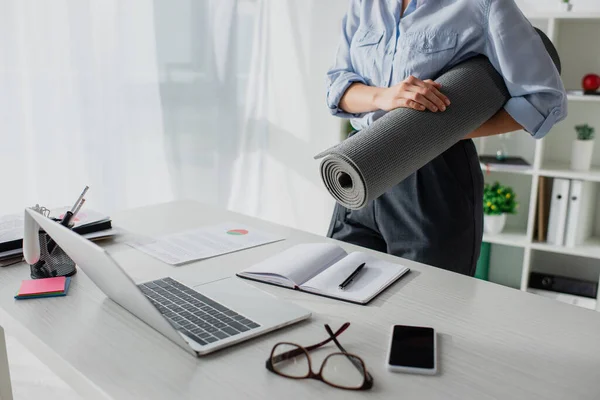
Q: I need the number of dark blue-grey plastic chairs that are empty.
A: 0